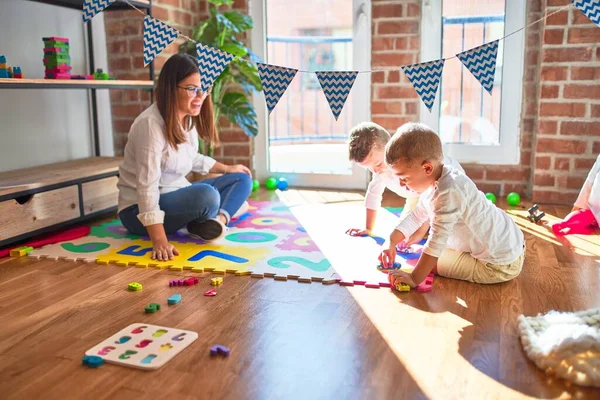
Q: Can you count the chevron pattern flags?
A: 8